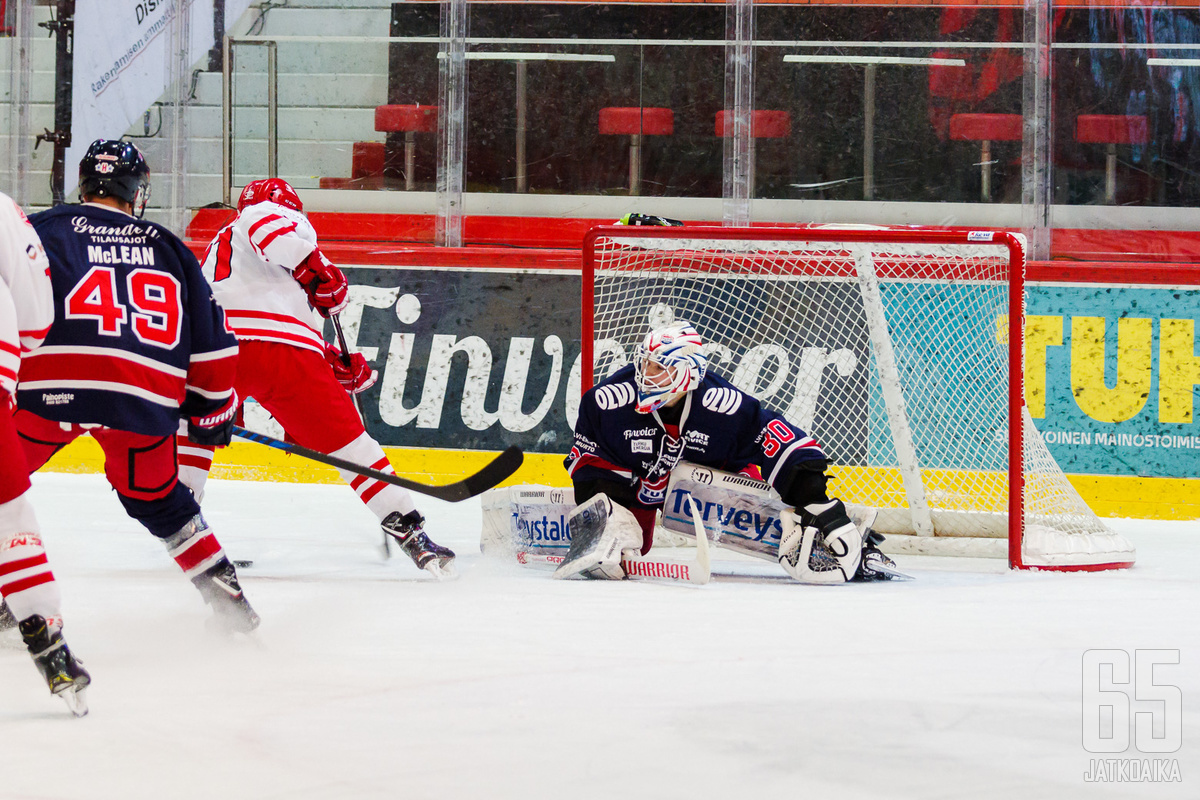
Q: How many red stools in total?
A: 5